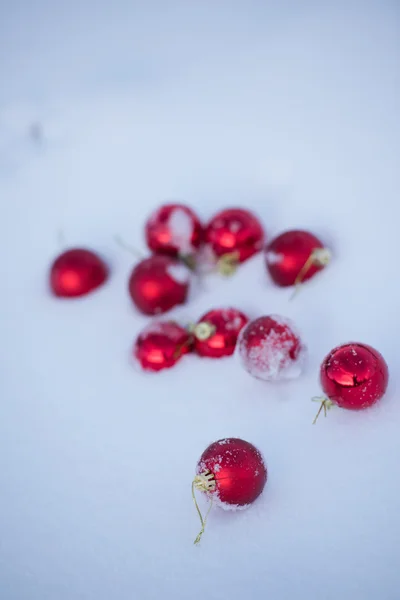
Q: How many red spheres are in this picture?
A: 10